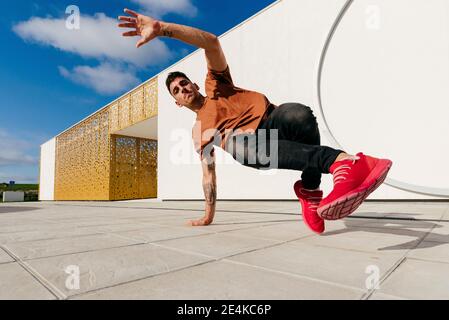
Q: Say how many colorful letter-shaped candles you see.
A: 0